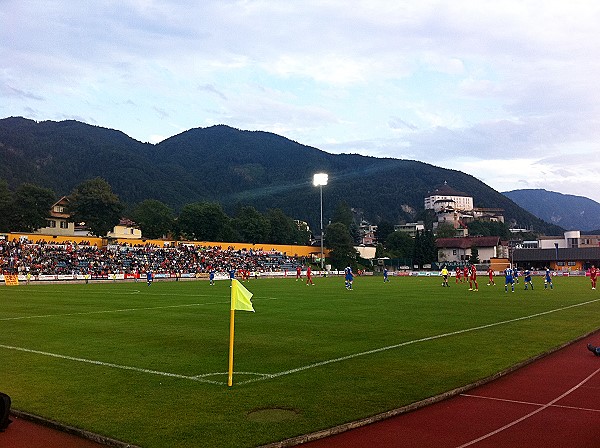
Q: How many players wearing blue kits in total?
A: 9